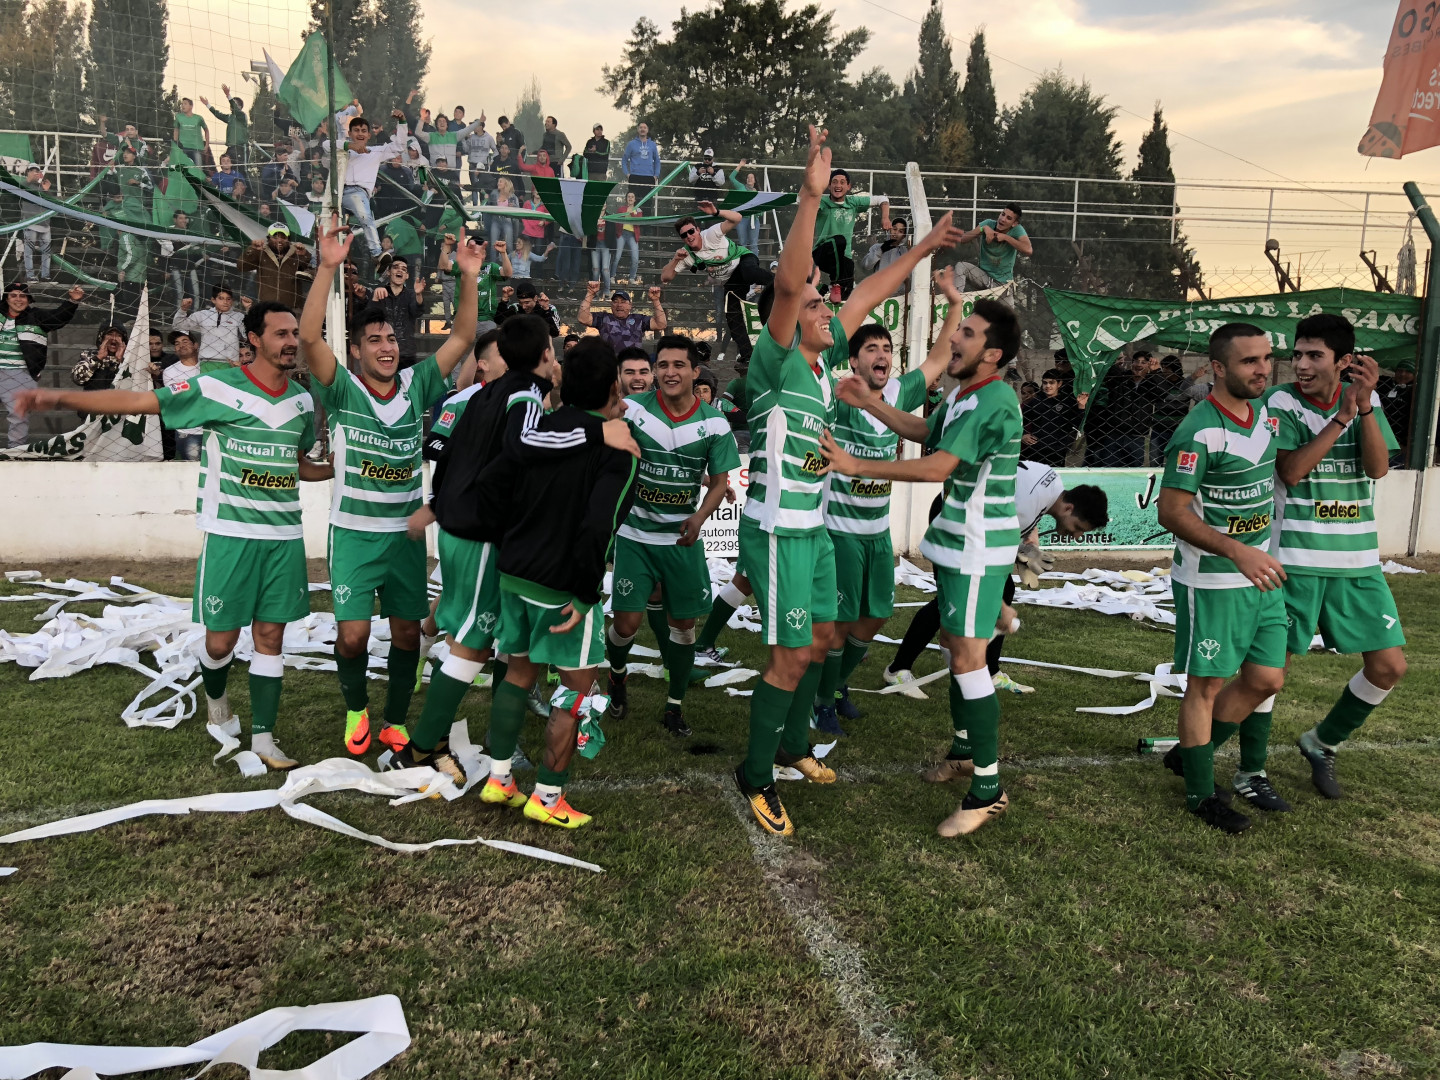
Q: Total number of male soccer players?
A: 13